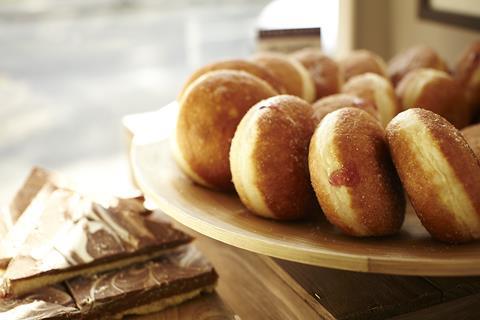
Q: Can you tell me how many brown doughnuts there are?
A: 14